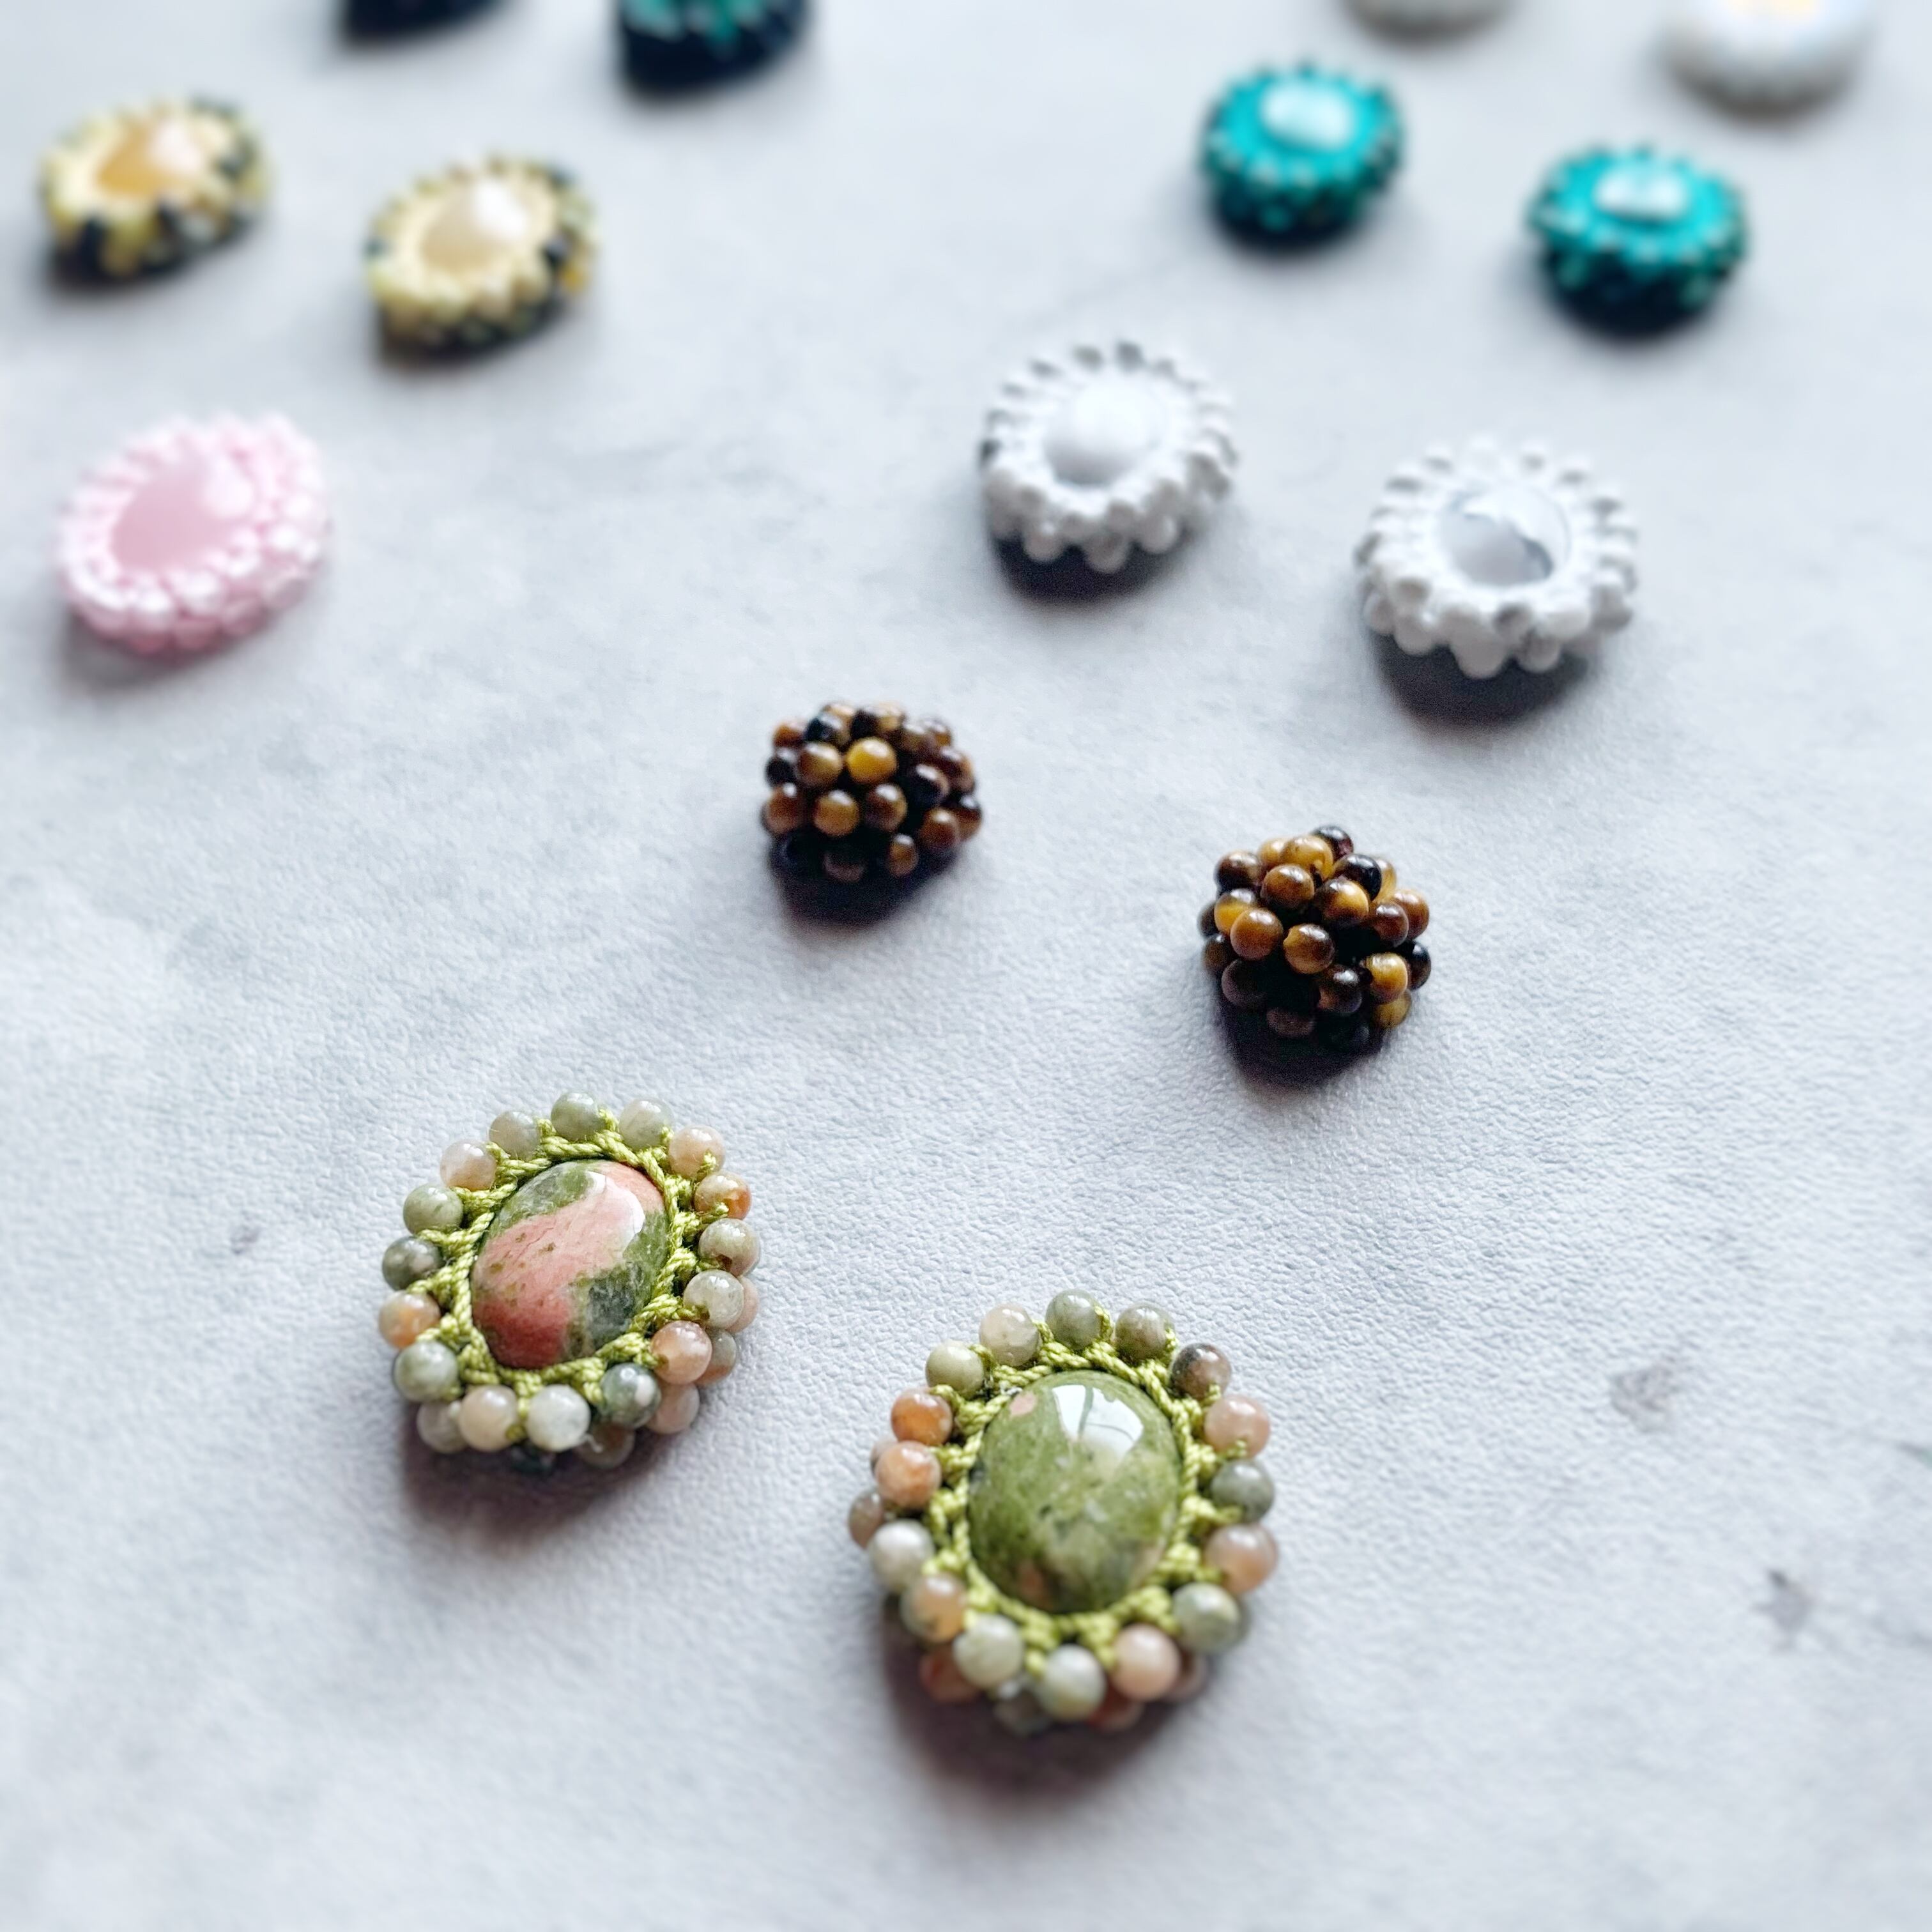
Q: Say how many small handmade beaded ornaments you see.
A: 15